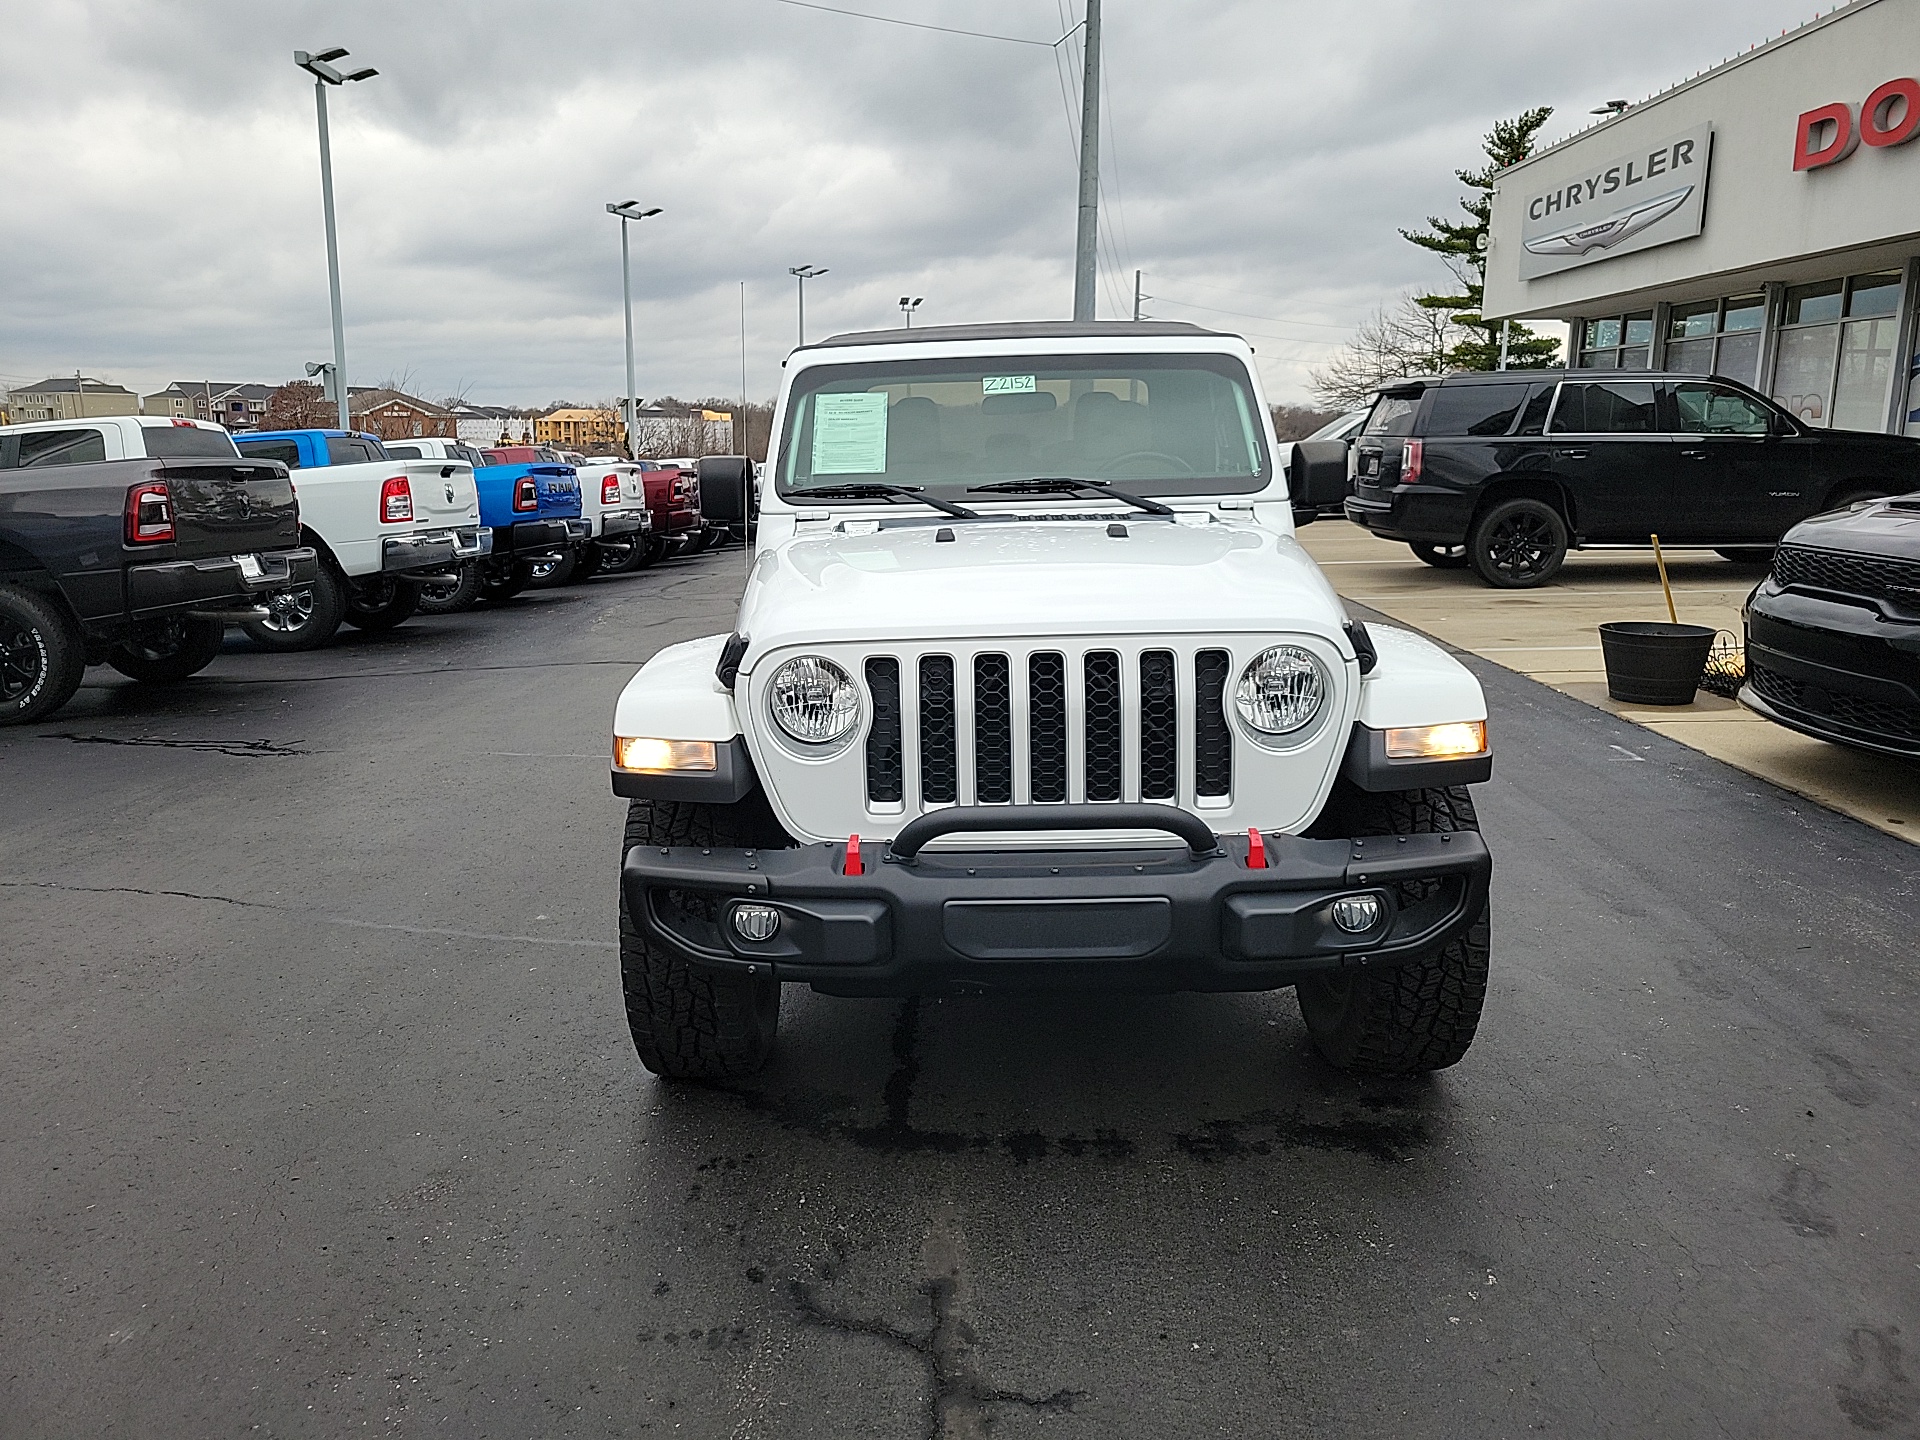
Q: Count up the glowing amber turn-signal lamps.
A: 2